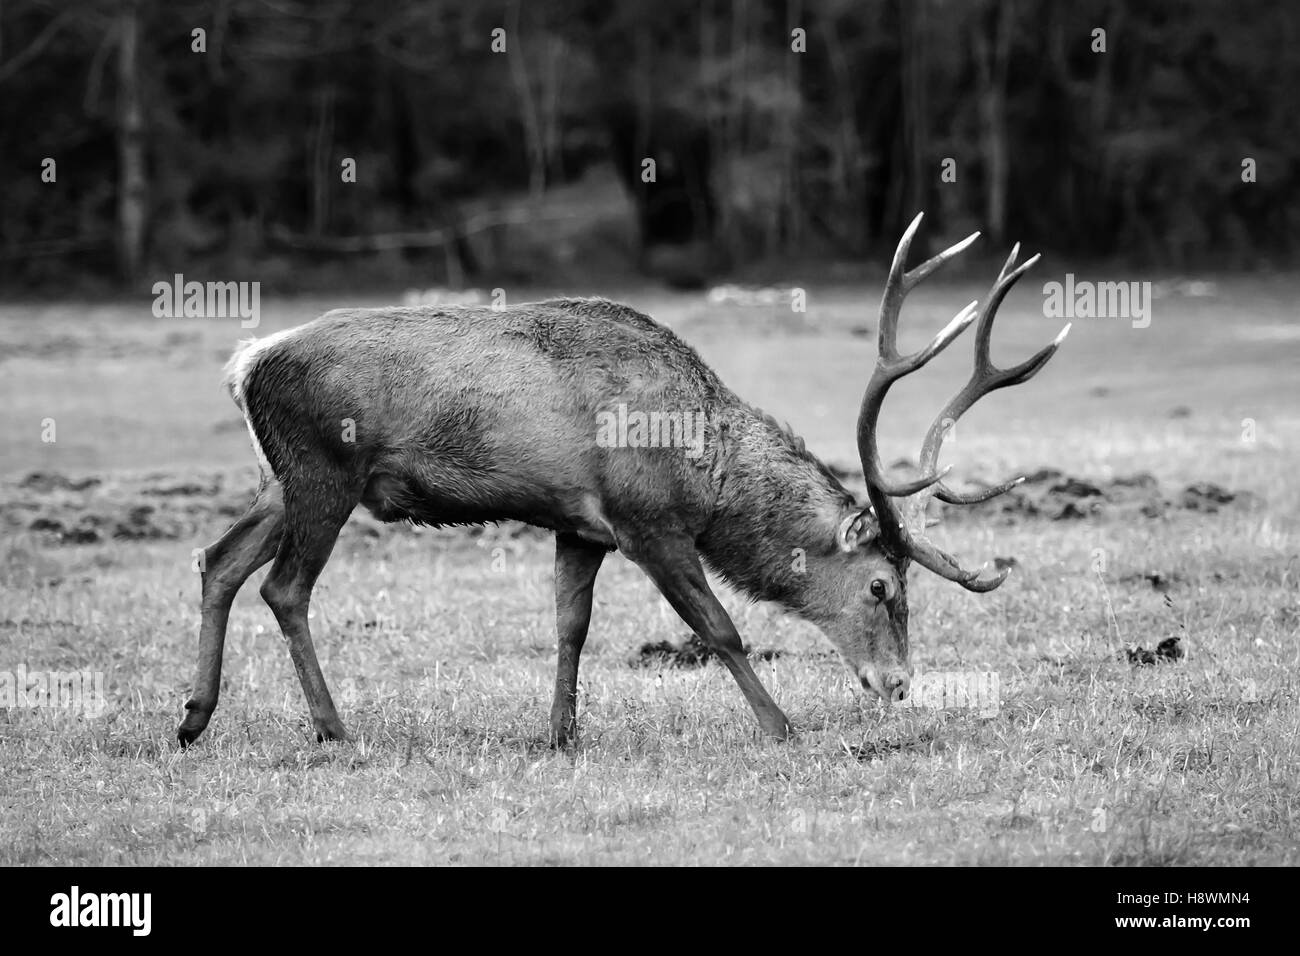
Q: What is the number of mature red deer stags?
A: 1